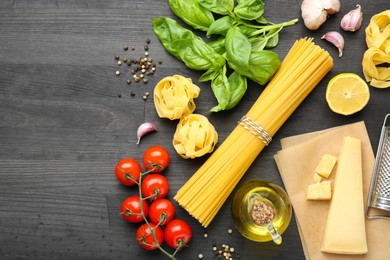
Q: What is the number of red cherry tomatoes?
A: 7